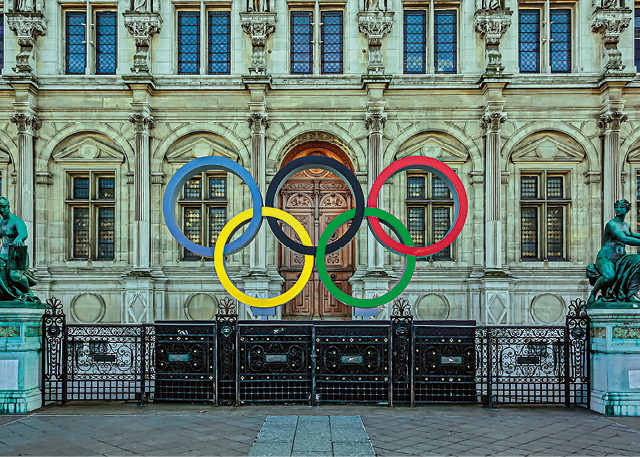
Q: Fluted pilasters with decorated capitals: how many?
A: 6